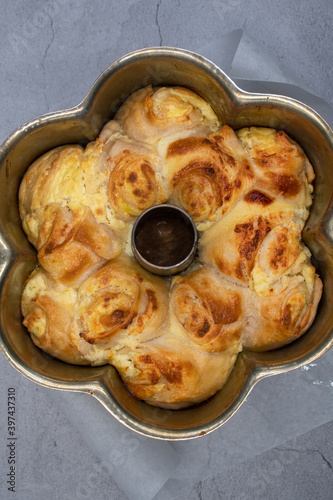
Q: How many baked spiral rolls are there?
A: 12